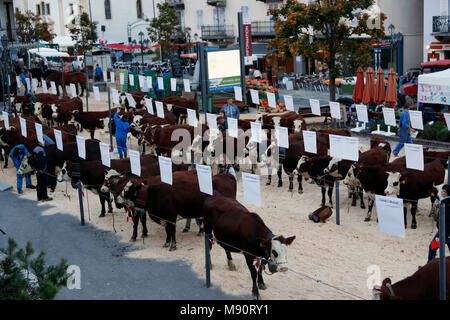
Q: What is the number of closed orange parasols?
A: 4